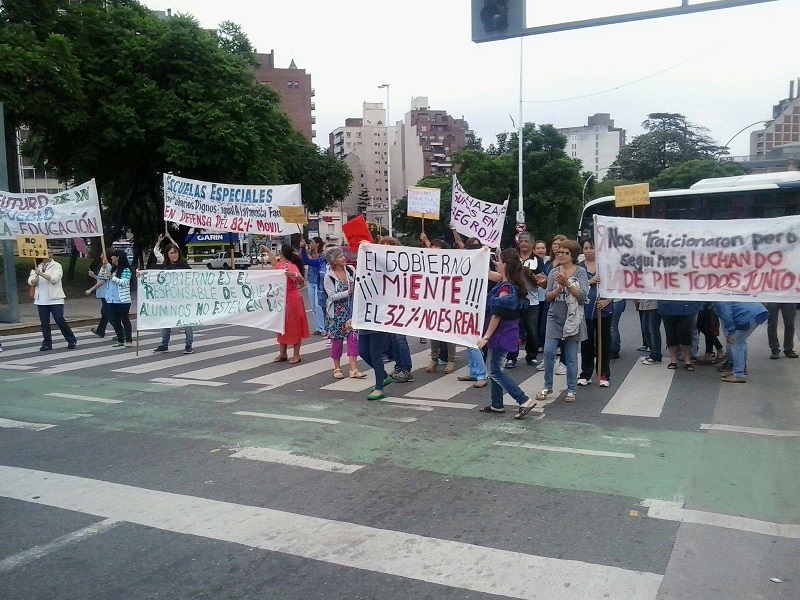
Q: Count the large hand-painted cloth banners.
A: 6